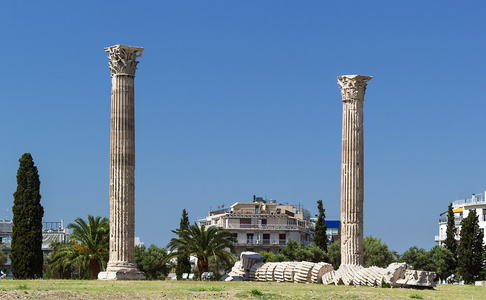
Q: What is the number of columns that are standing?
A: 2